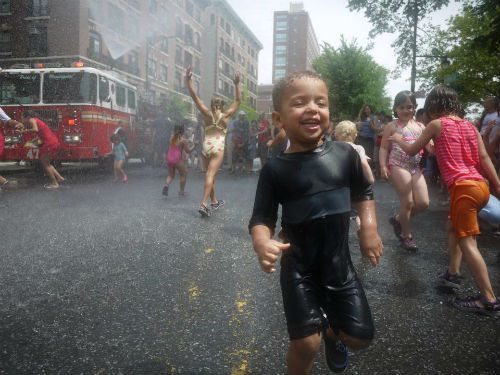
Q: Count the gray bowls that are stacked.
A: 0